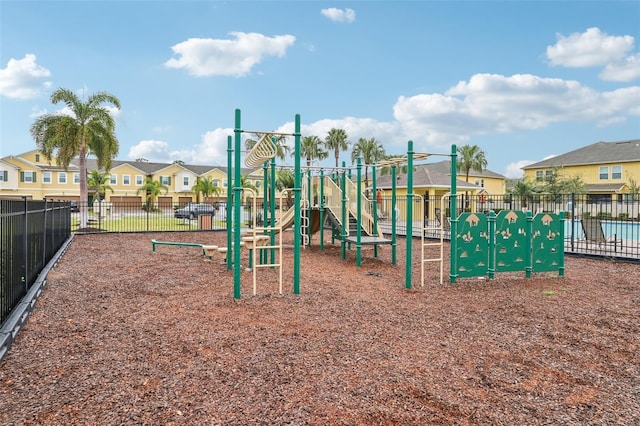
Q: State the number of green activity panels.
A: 3